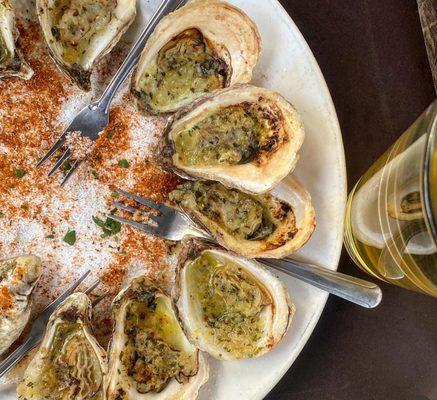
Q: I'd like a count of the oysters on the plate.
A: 9